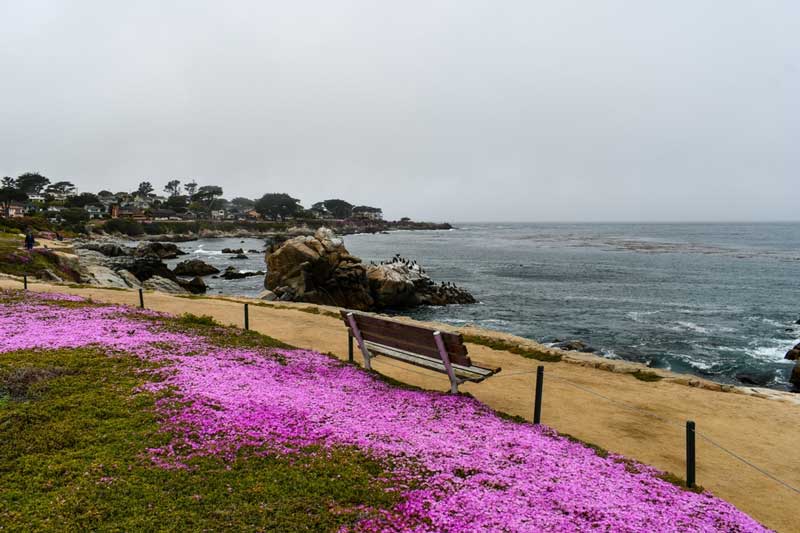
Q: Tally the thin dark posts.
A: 6